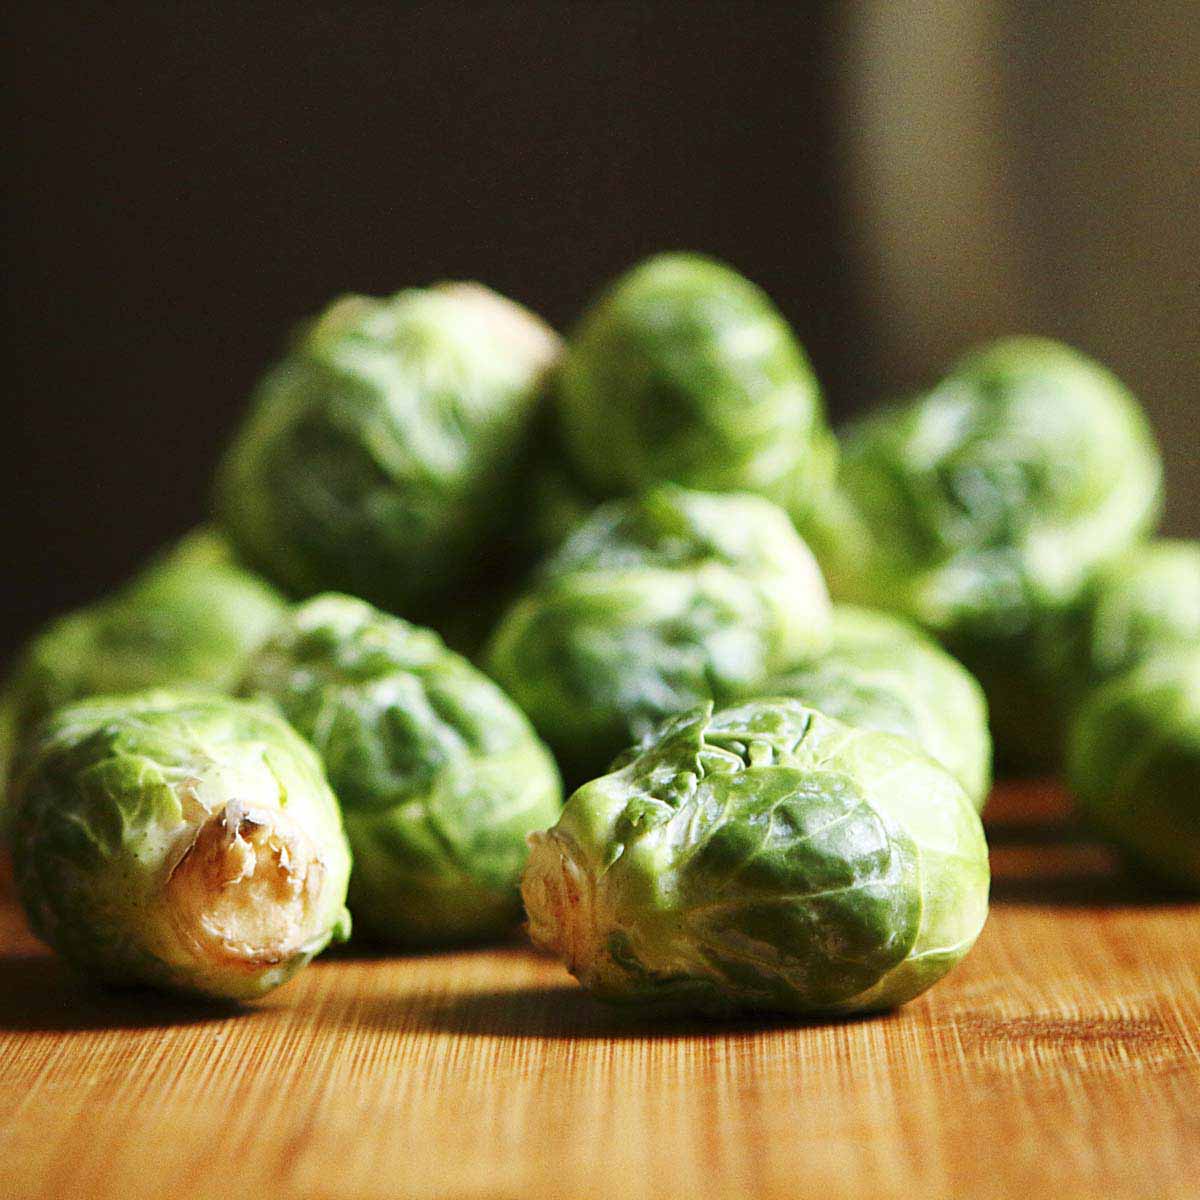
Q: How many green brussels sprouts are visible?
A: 11